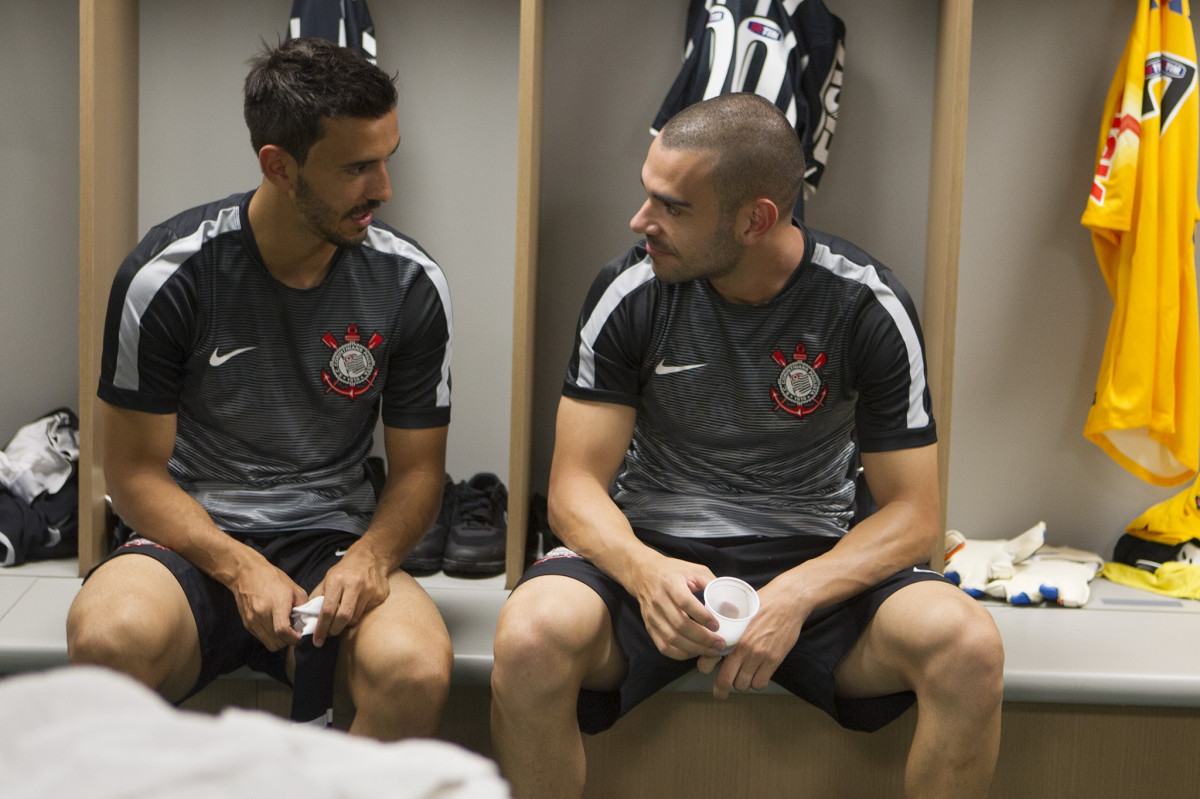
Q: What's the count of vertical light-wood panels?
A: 3